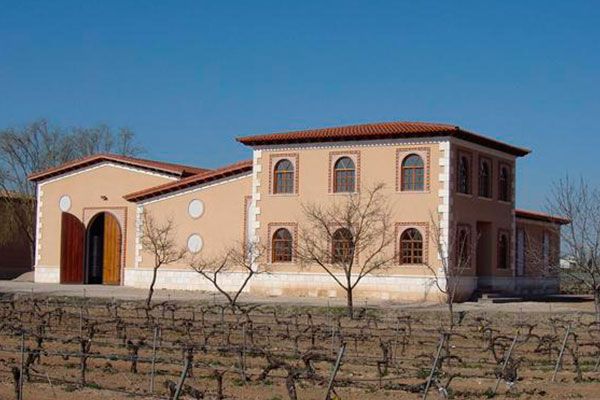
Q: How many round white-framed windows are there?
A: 3